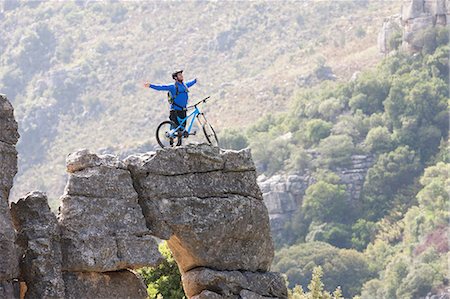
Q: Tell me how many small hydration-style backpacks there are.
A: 1